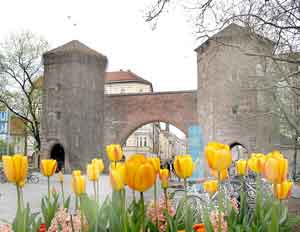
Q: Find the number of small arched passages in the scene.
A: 2